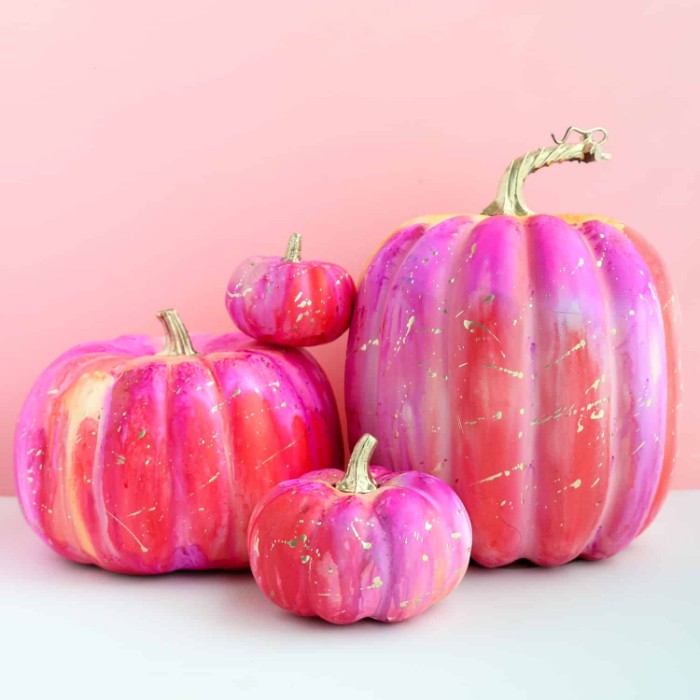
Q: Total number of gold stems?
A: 4